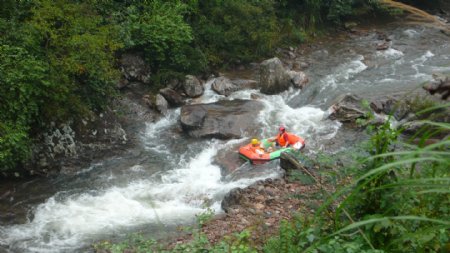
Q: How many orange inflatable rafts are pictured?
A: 1